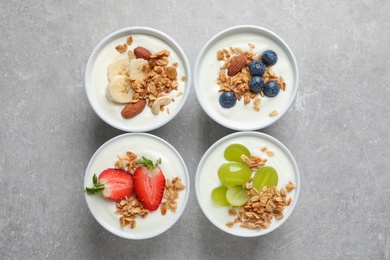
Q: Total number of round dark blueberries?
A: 5